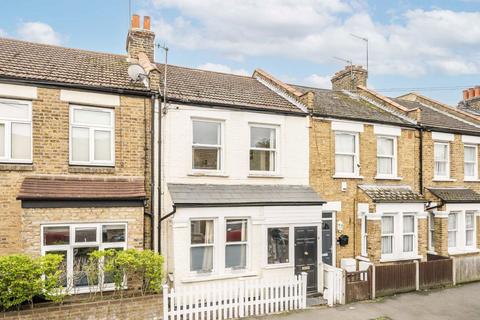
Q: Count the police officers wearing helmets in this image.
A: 0